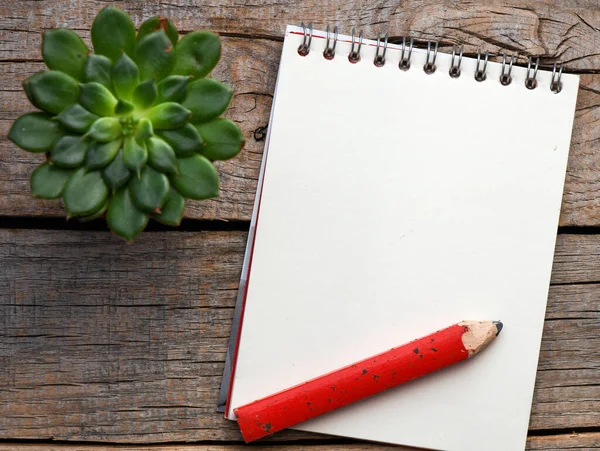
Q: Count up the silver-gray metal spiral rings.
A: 11